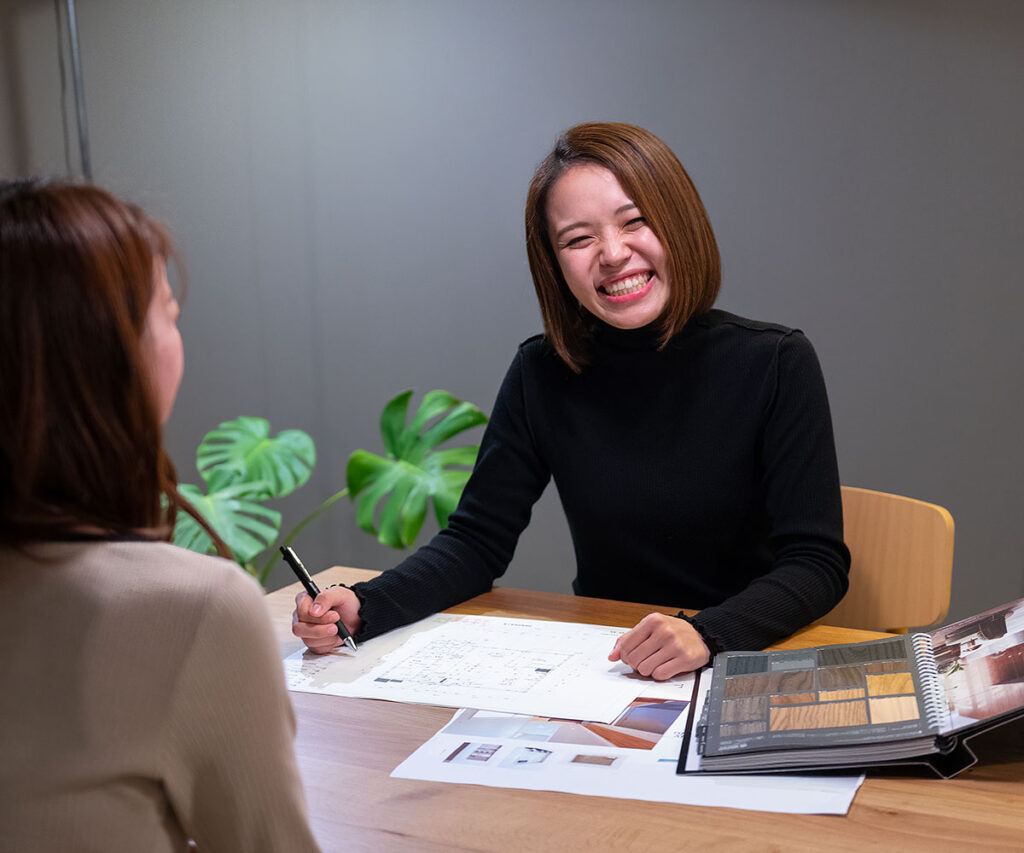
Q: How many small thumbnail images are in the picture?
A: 3